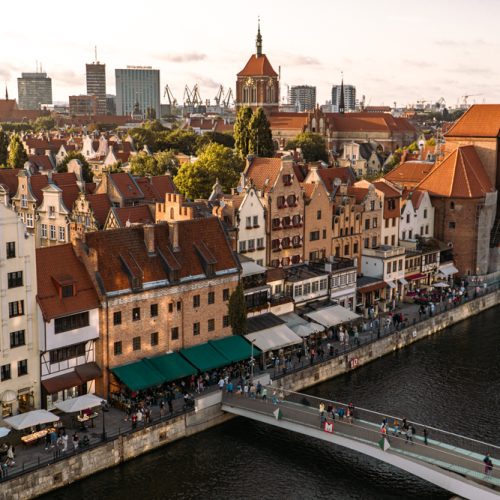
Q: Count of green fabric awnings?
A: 4